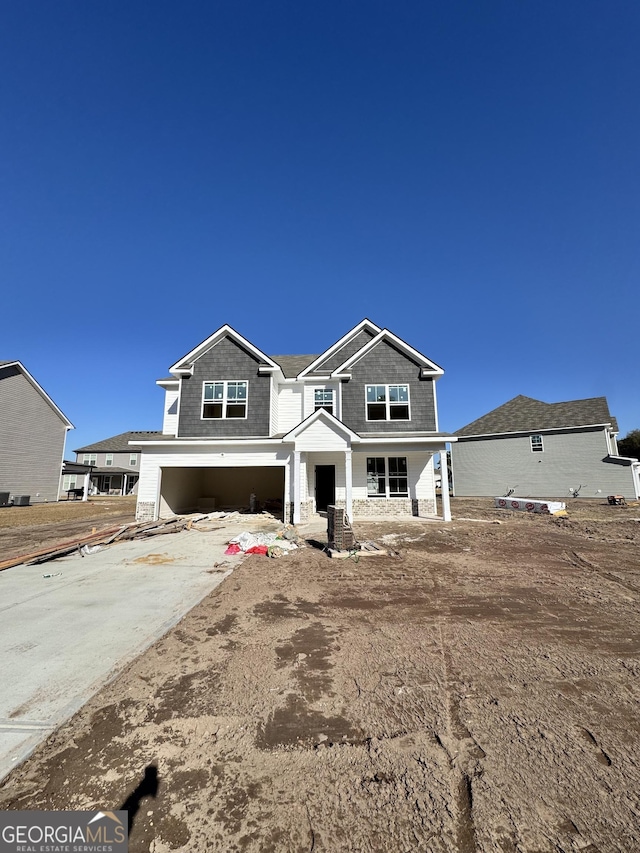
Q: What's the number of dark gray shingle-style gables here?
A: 3